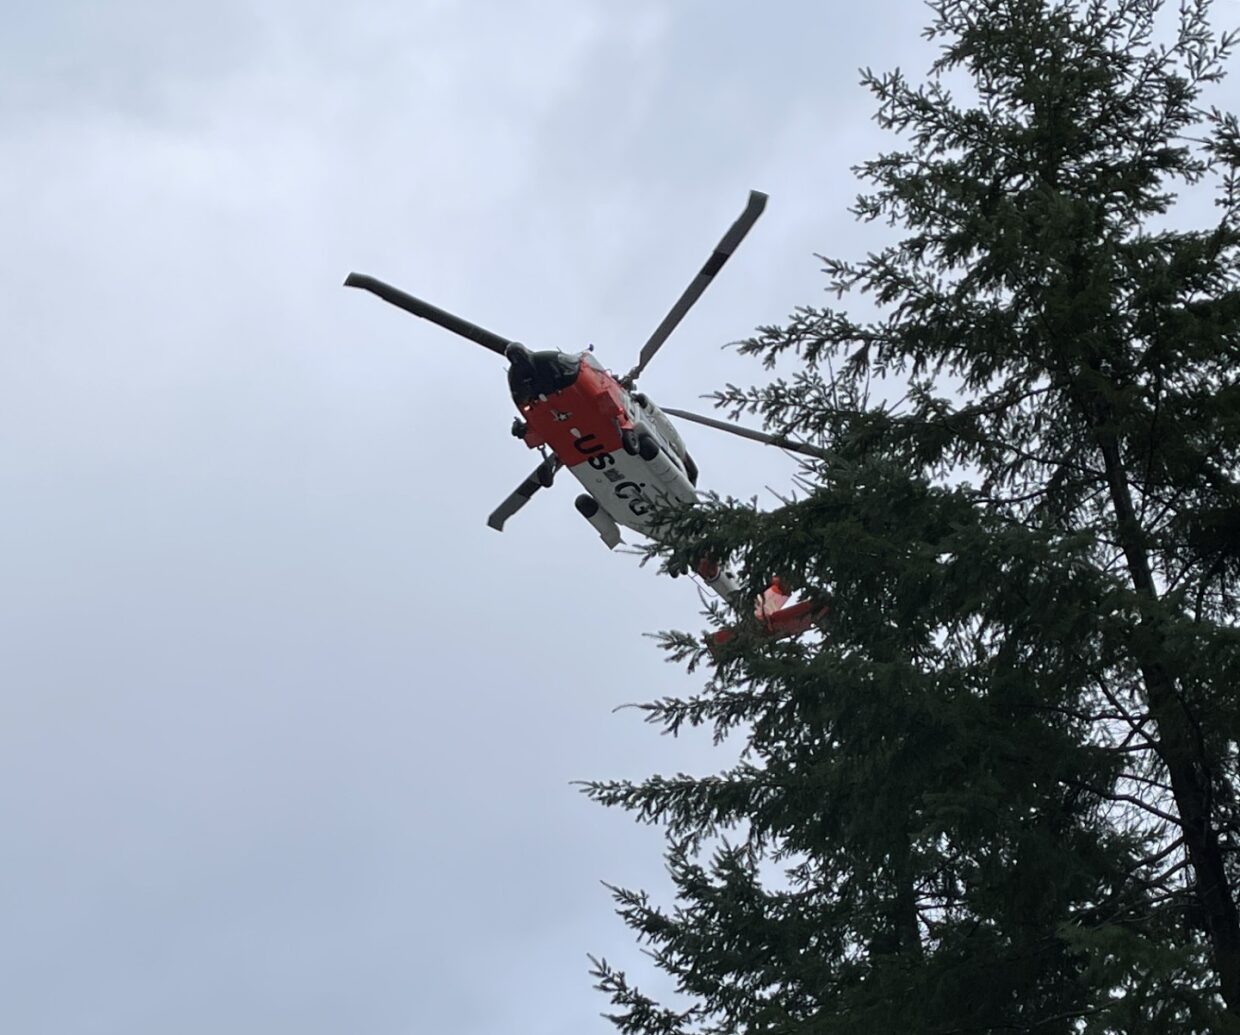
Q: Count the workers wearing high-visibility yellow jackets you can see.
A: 0